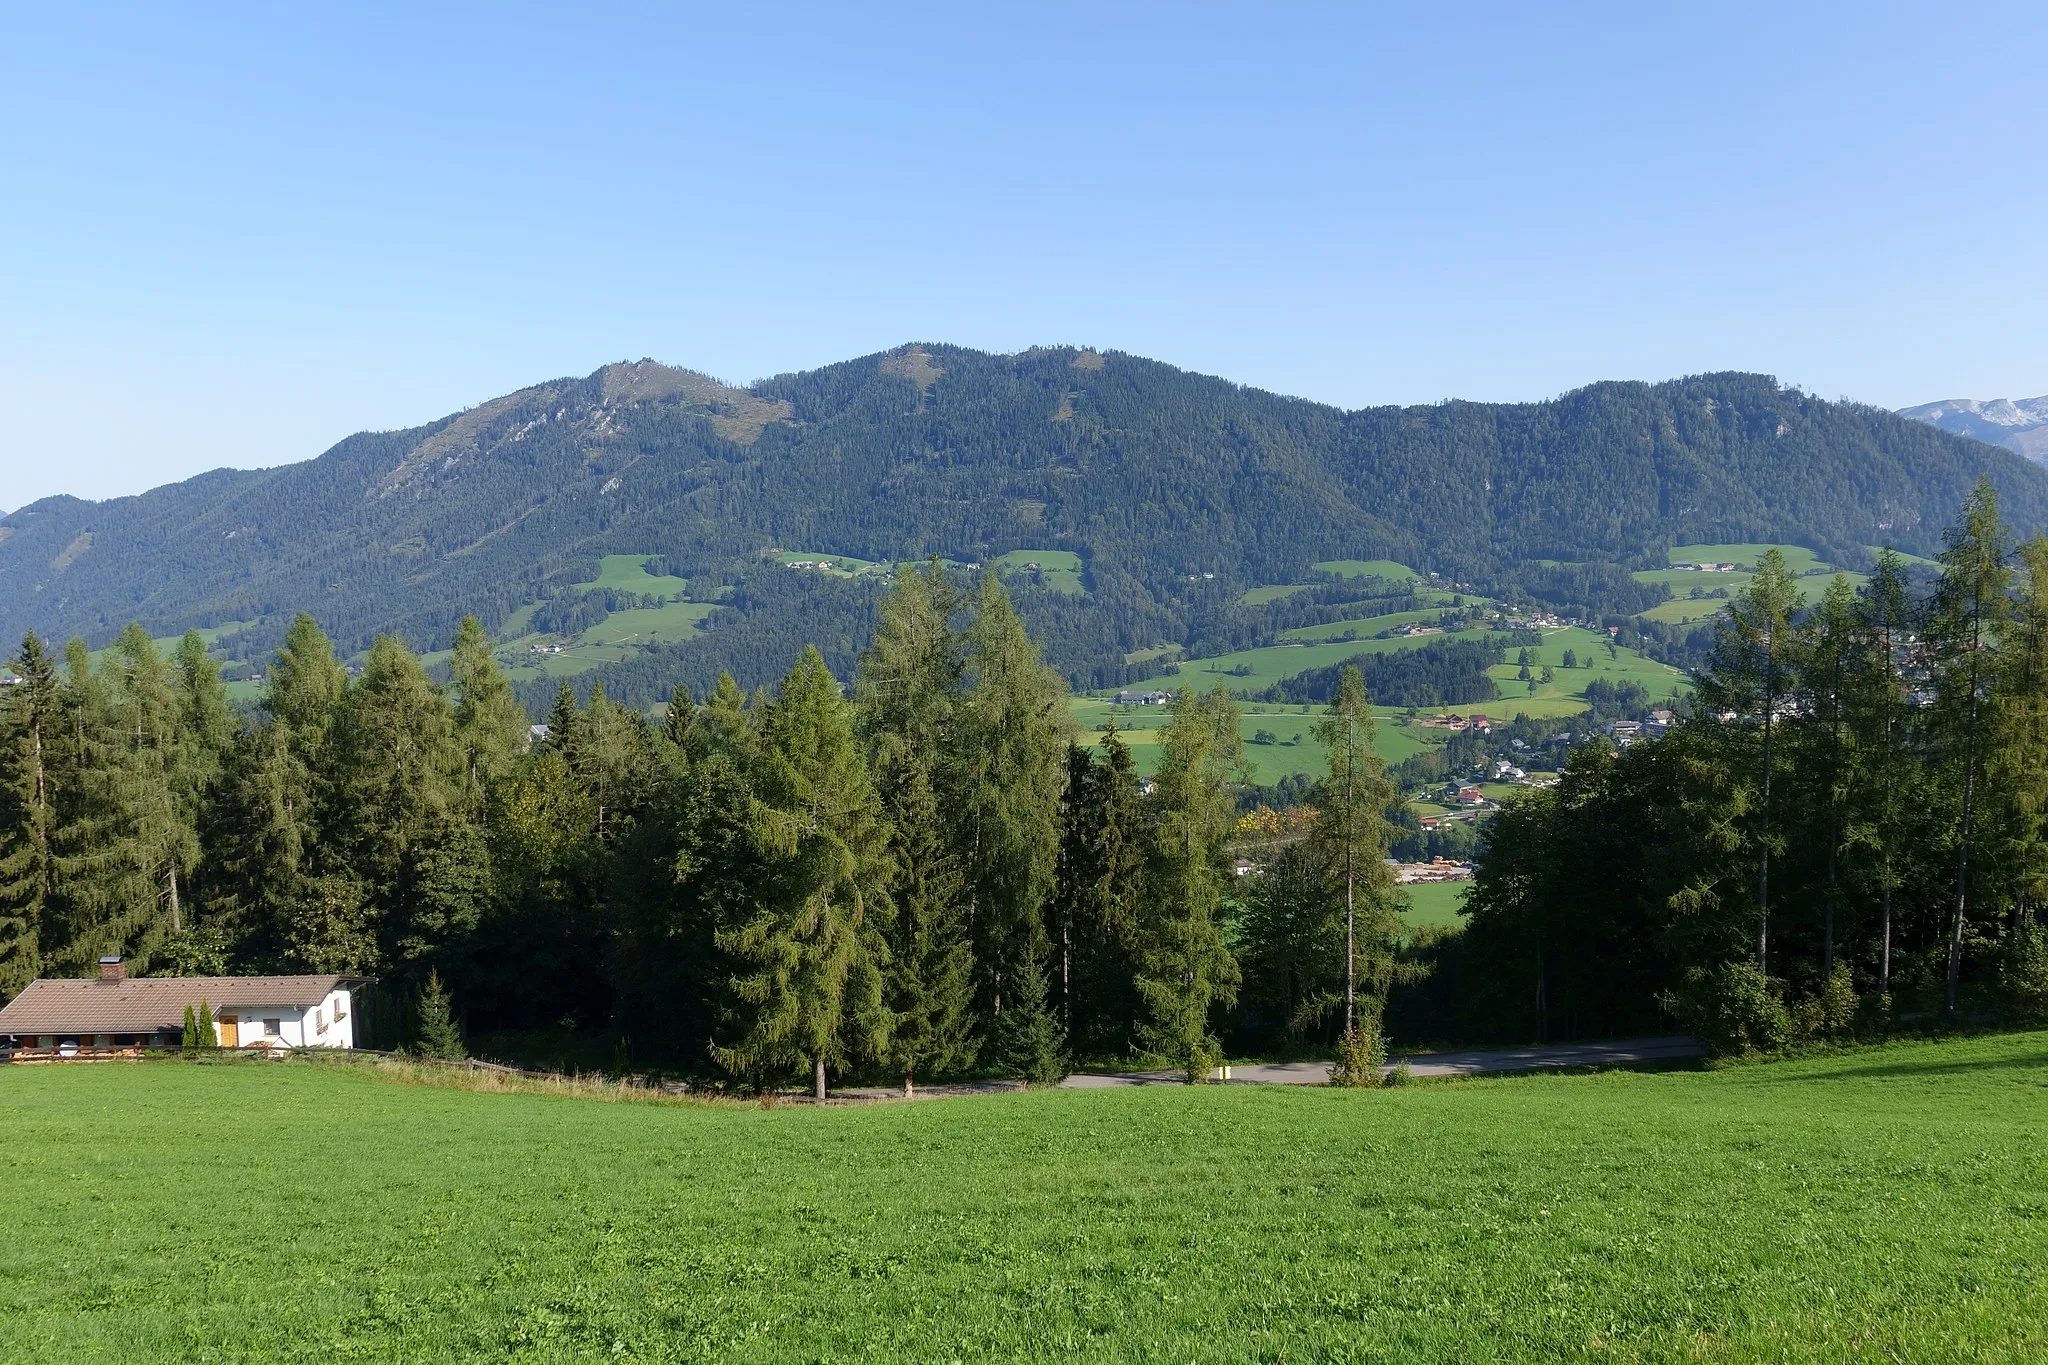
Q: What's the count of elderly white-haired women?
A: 0